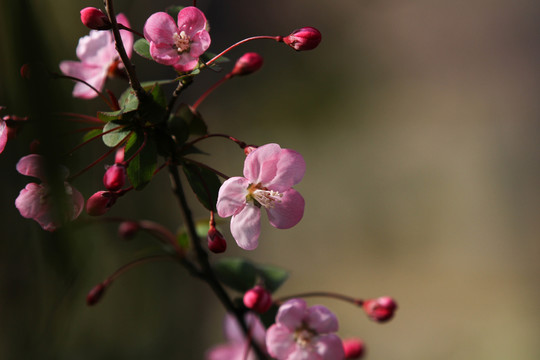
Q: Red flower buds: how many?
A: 11